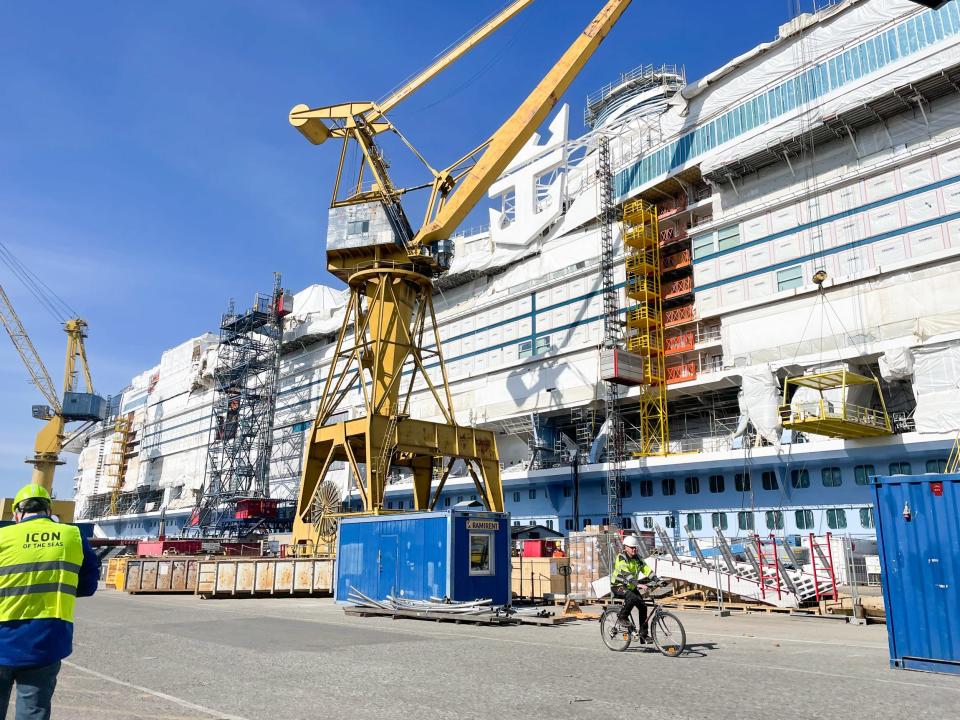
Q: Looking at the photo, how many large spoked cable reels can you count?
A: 1